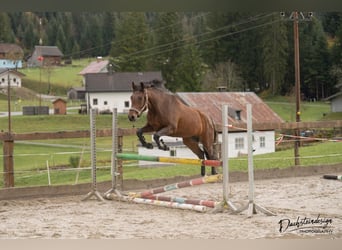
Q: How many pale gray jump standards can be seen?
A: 4